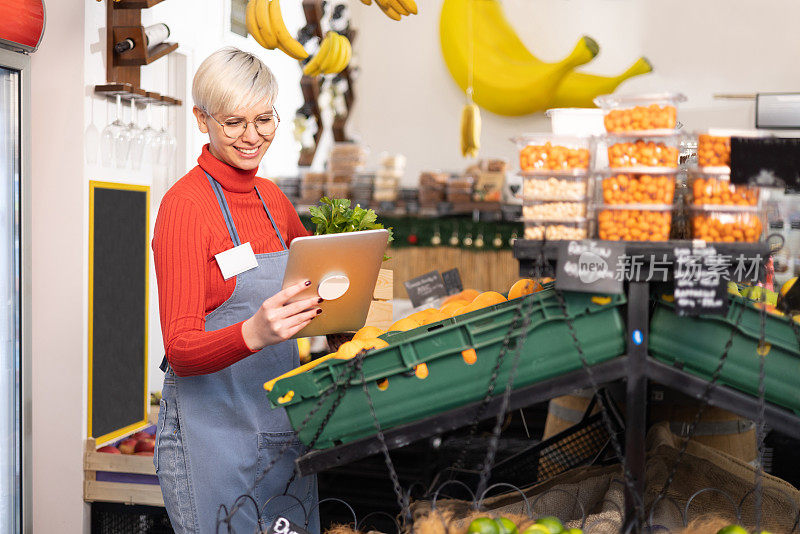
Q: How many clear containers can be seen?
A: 11